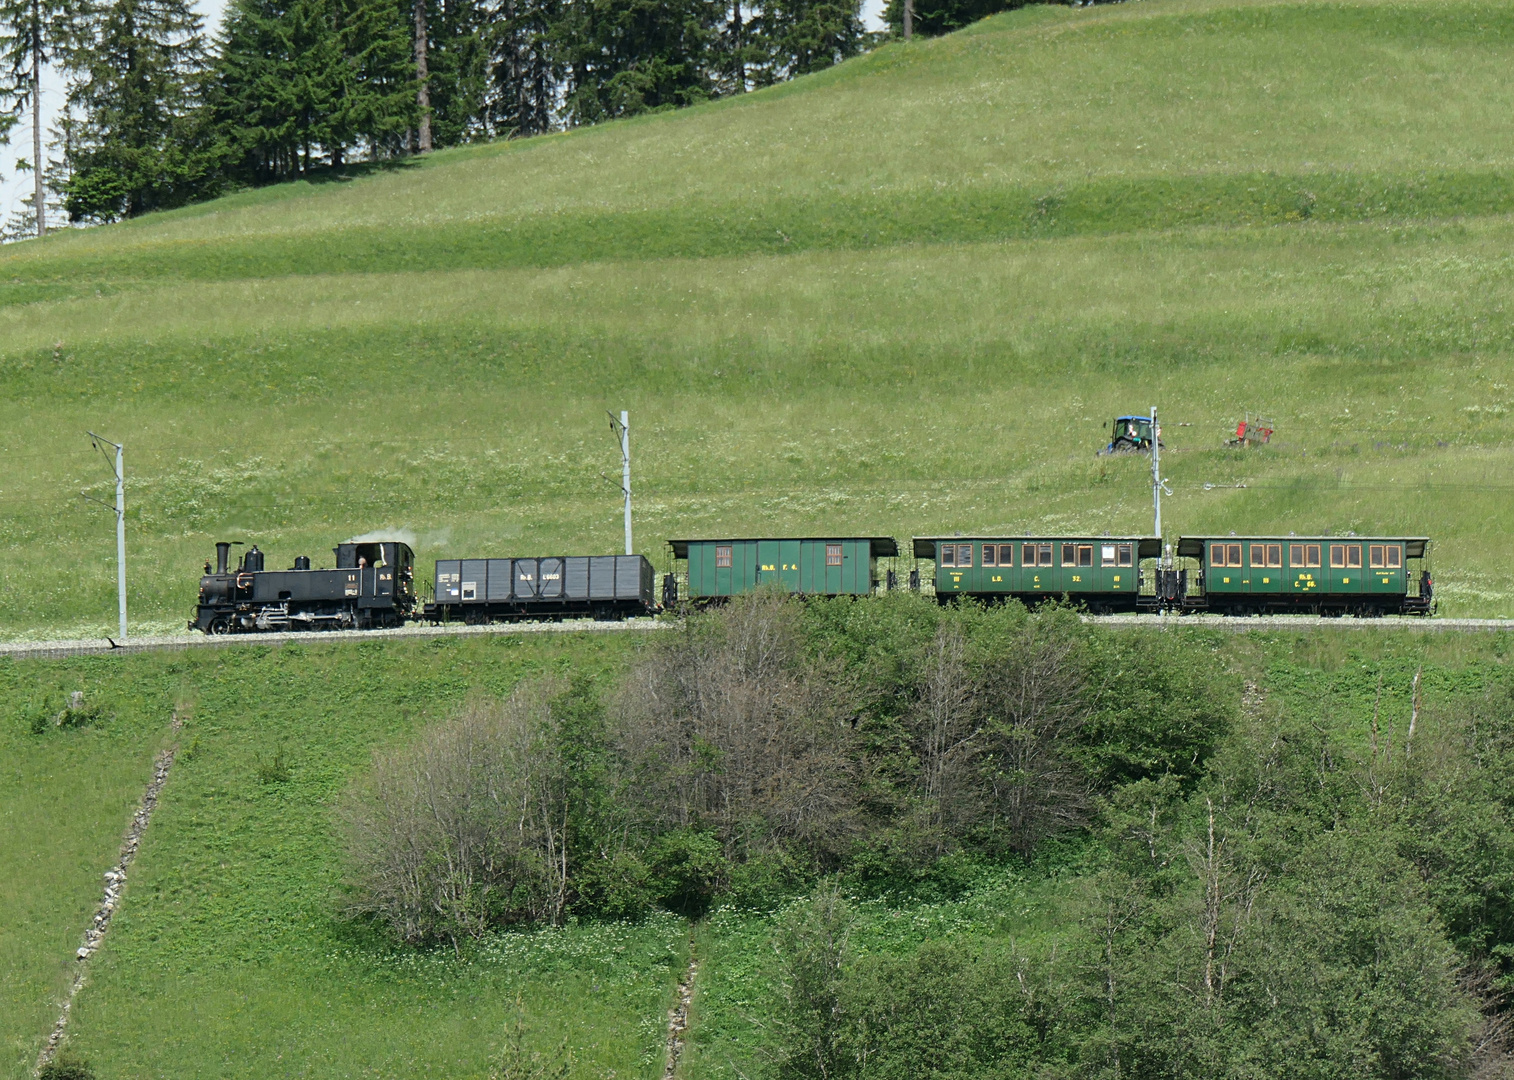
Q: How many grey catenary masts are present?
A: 3